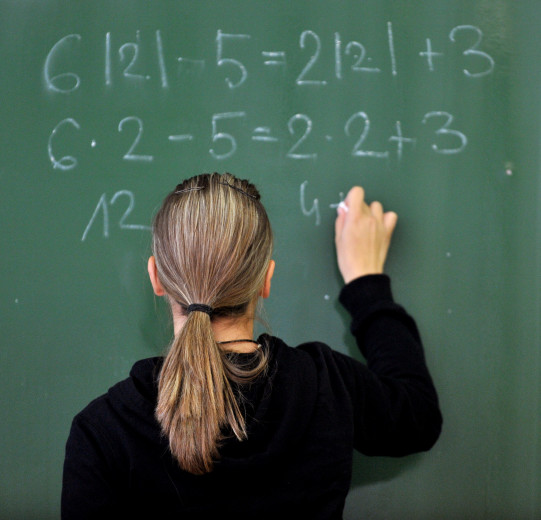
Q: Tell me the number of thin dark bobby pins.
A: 2